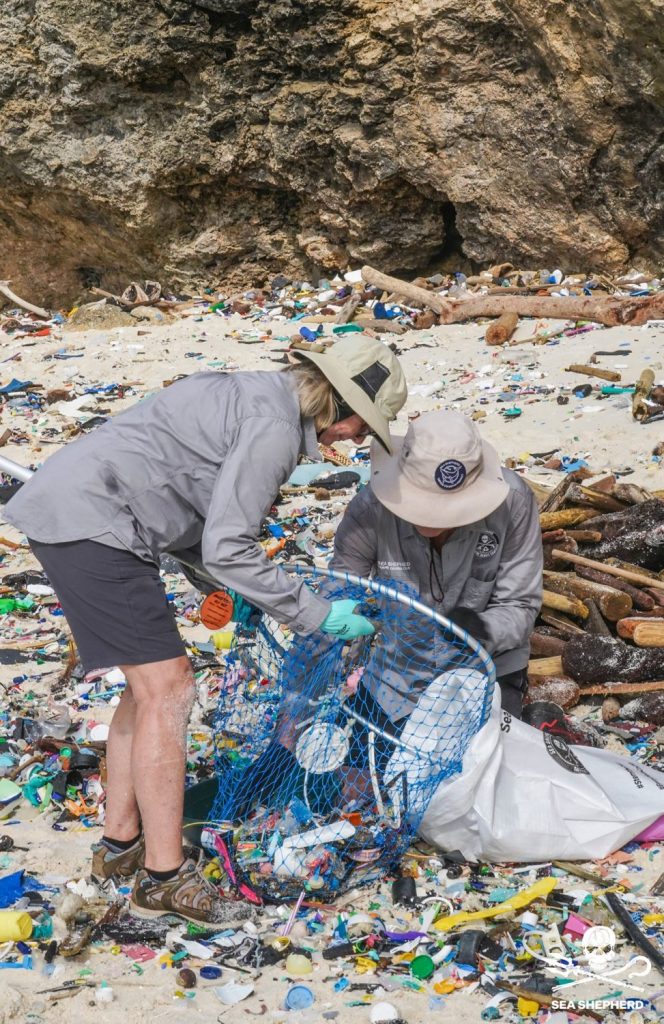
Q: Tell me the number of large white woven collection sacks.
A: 1